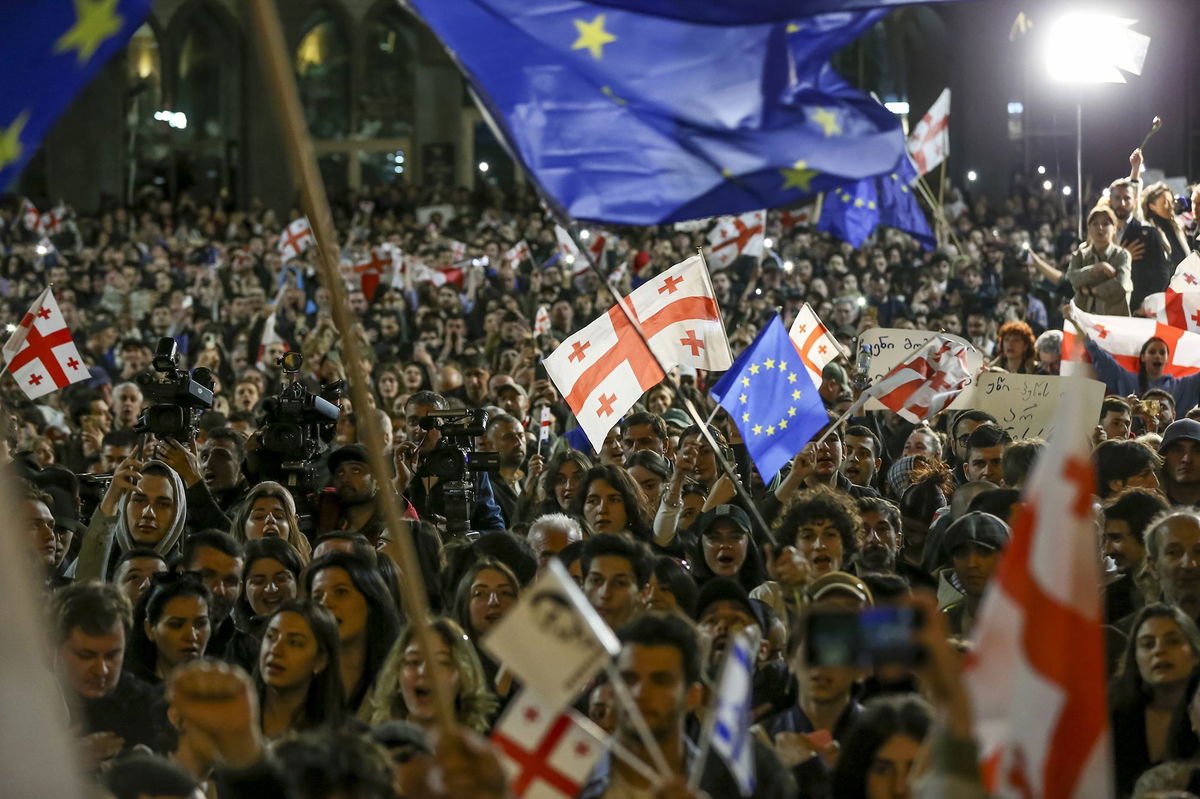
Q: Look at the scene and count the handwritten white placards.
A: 2